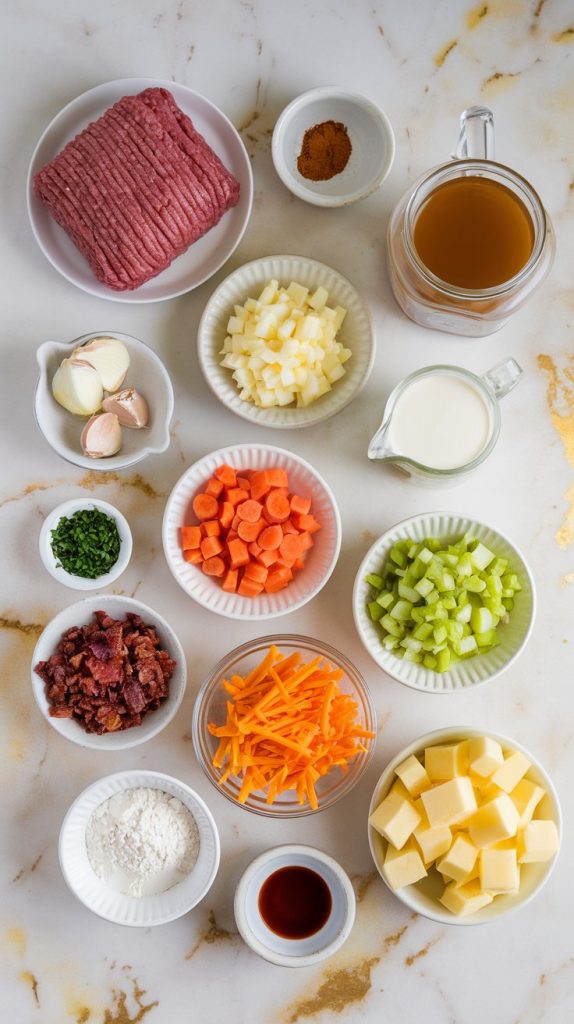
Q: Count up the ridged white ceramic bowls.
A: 4